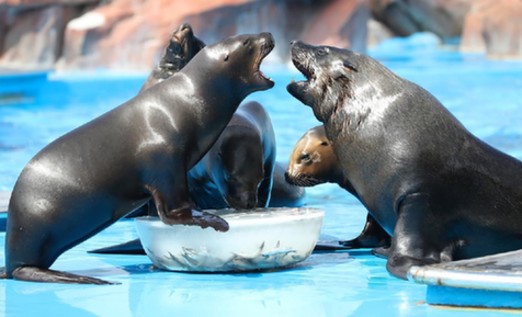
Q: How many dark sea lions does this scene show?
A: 4